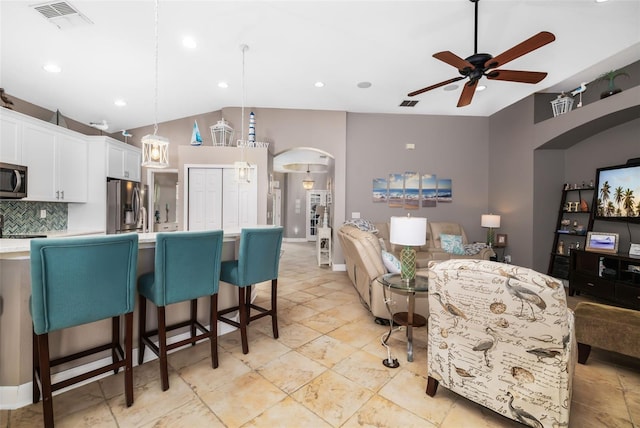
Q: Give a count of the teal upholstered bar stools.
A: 3